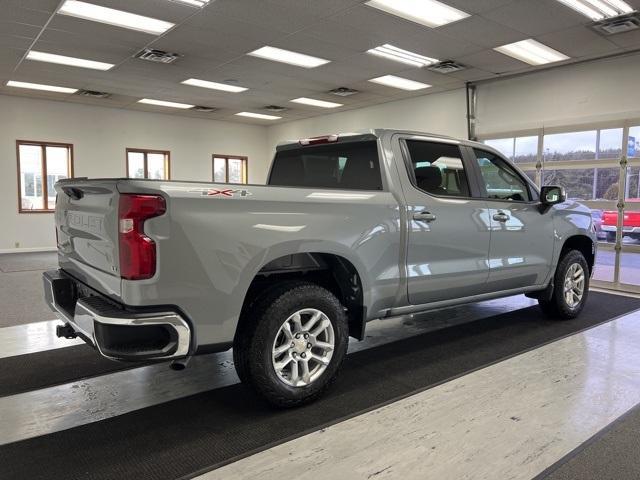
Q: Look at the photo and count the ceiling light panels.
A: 14